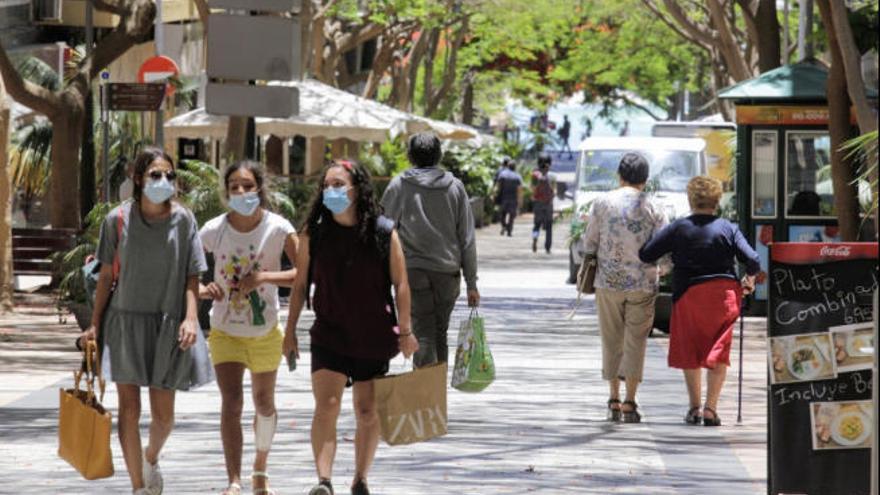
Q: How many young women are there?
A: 3